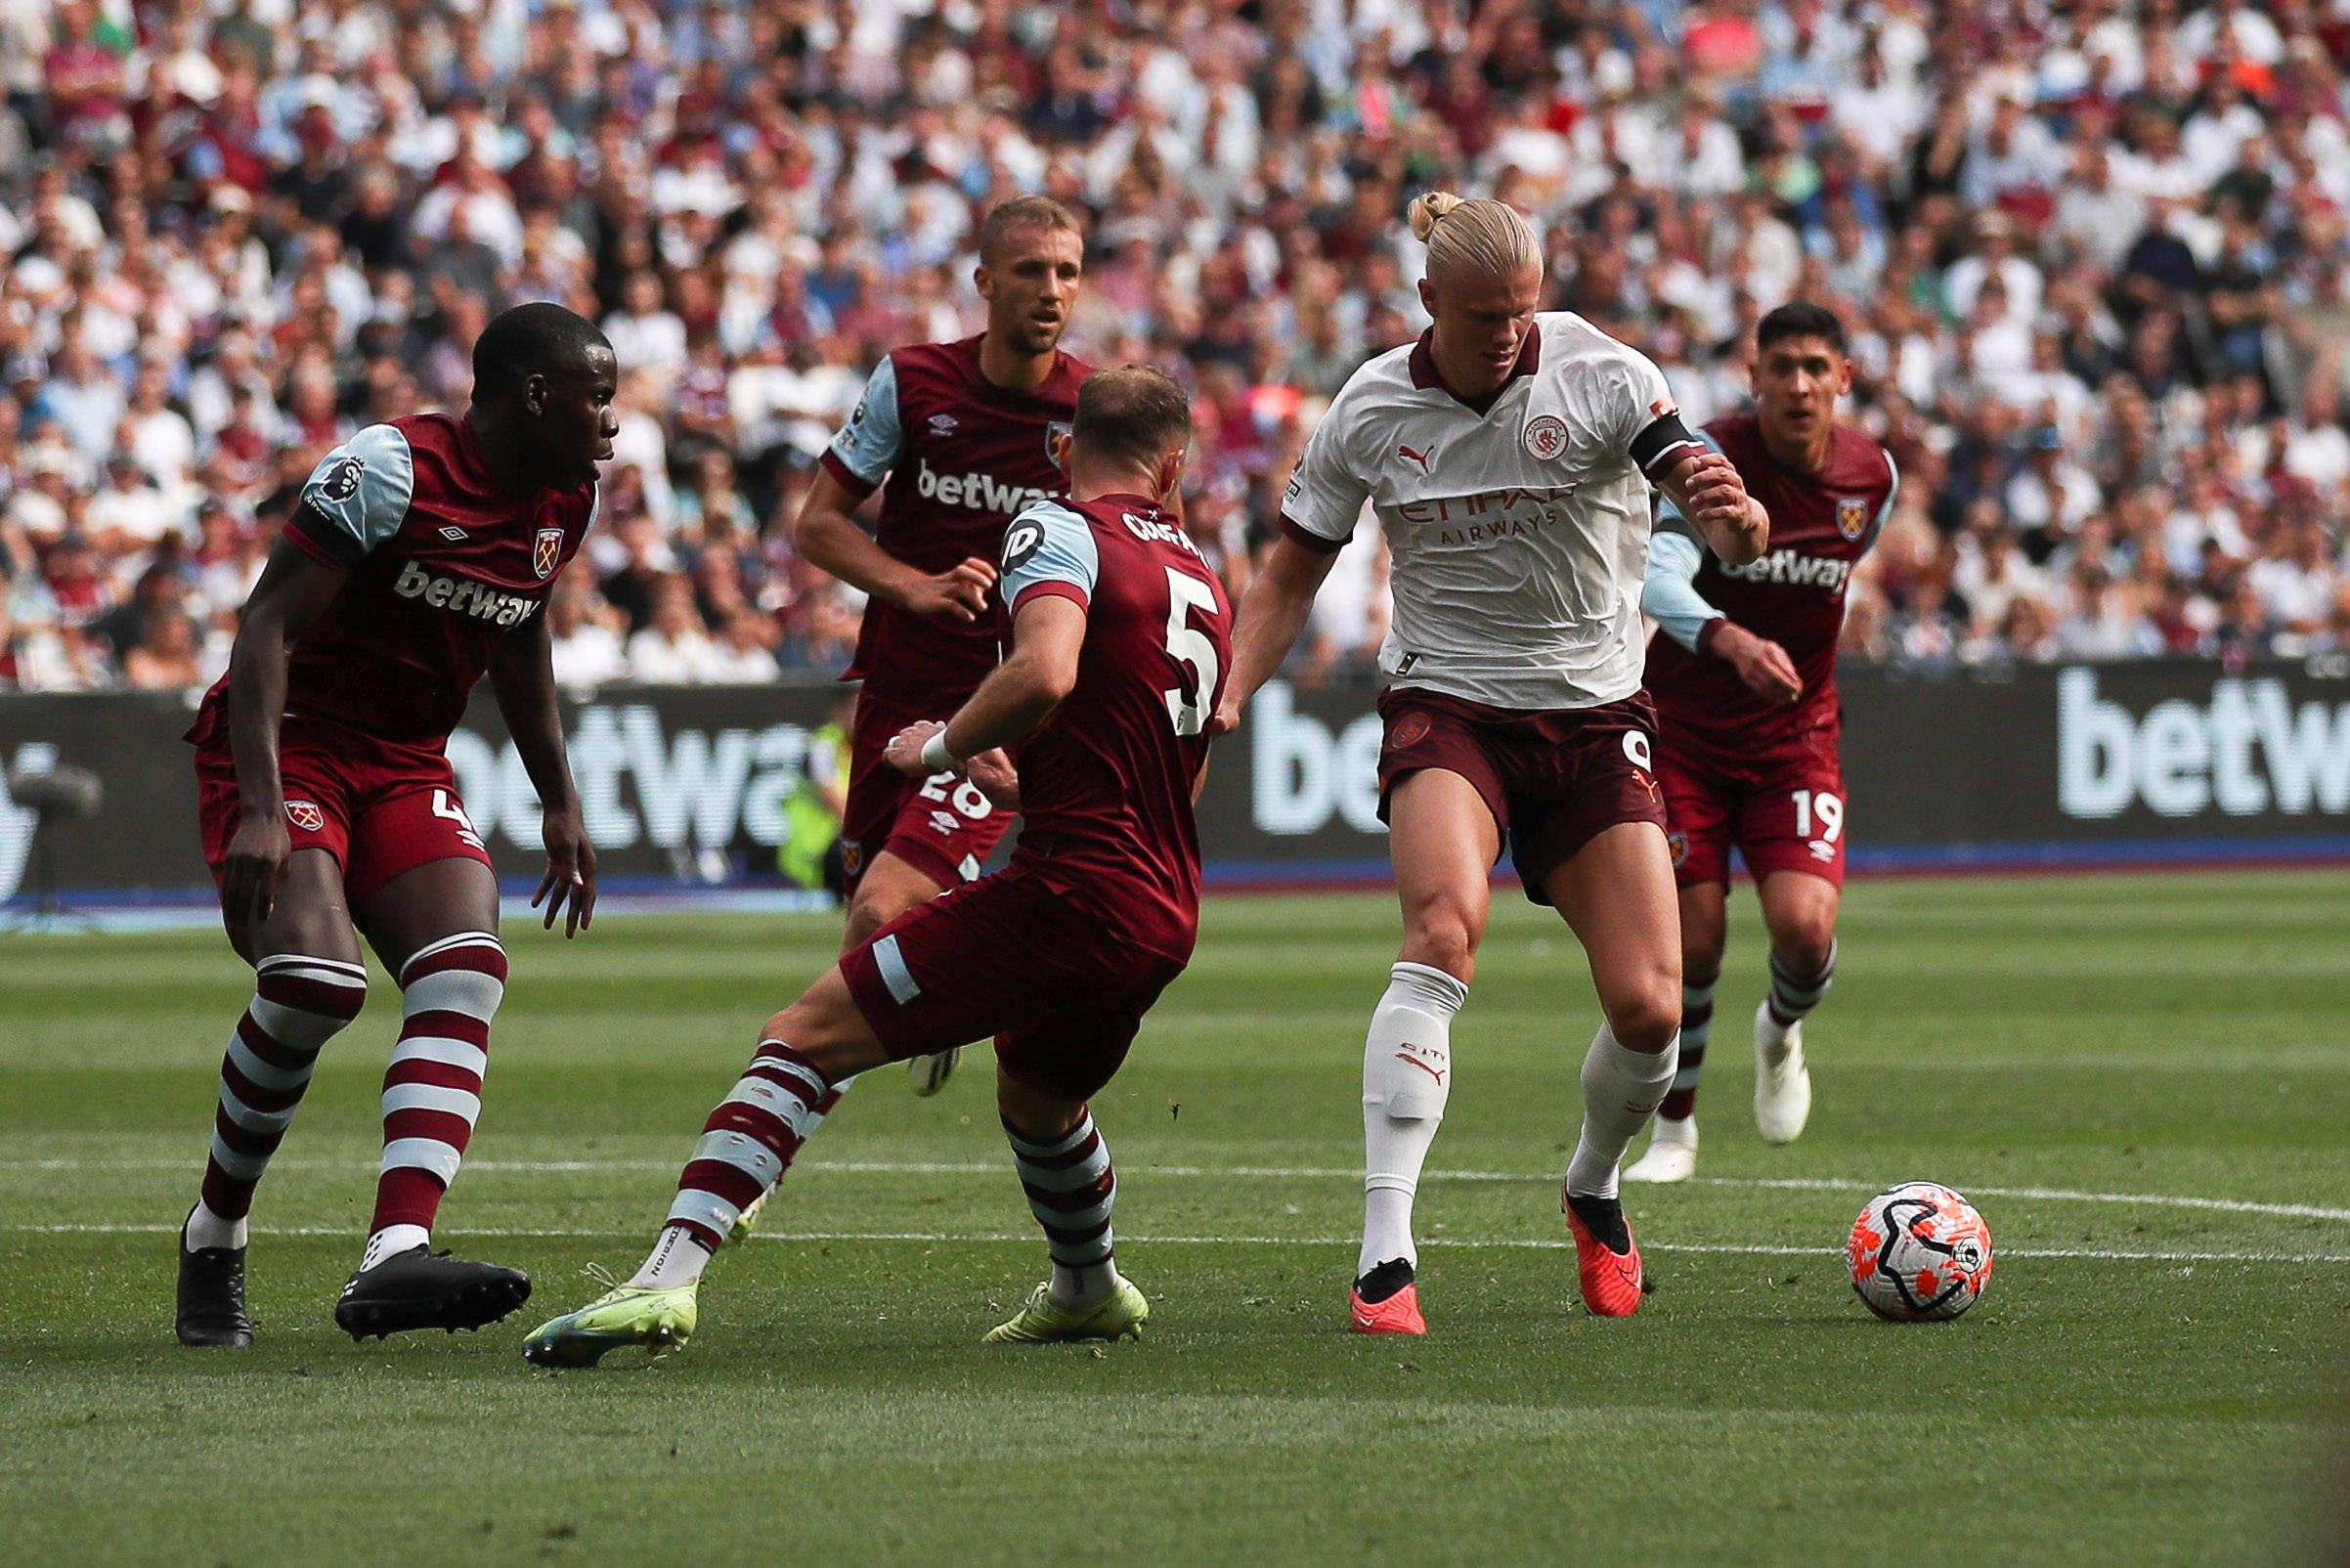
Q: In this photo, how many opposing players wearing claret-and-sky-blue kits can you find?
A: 4